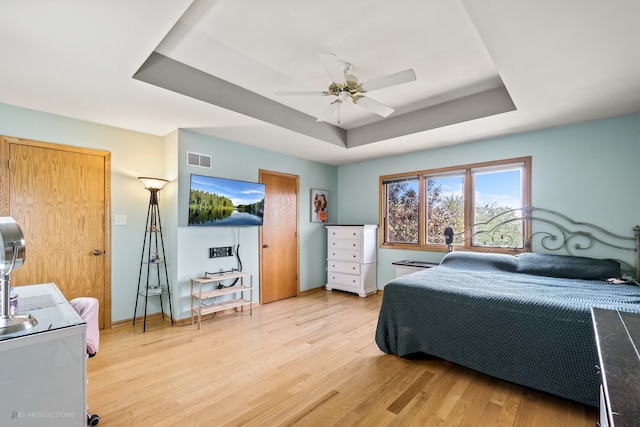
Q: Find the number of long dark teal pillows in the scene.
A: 2